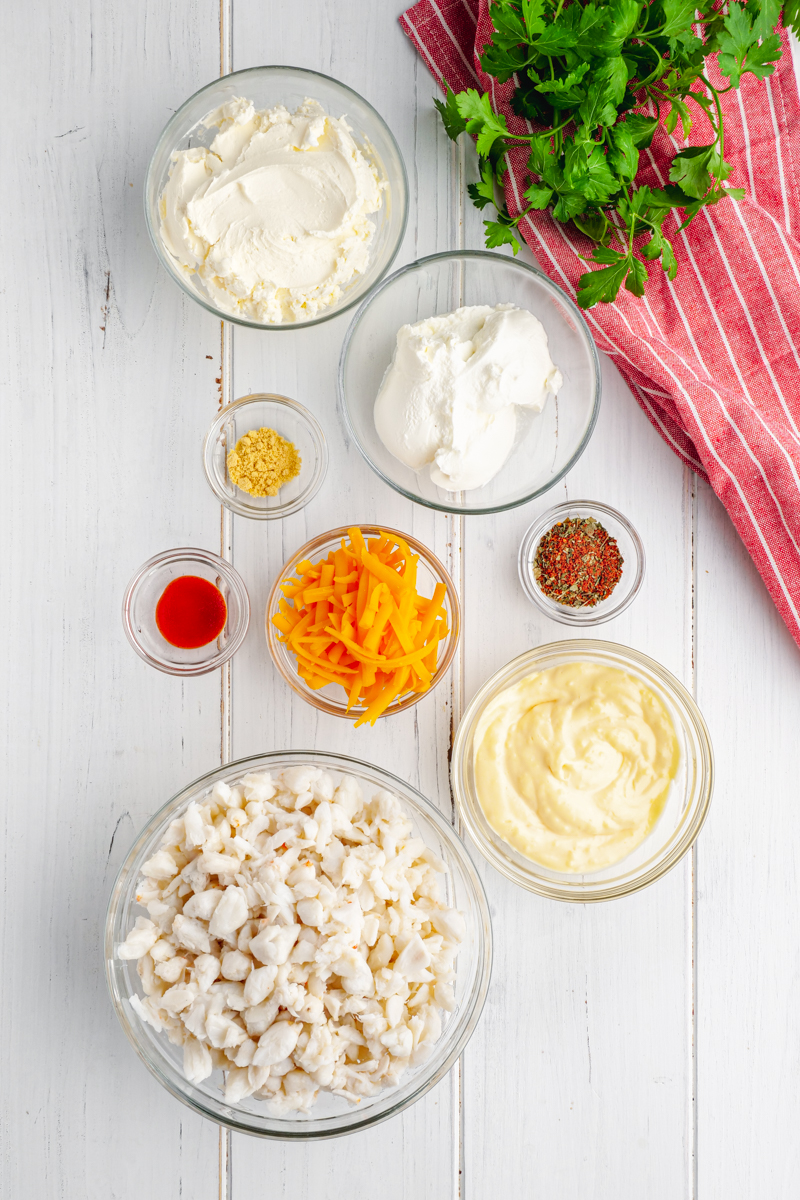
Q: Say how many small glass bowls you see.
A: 3